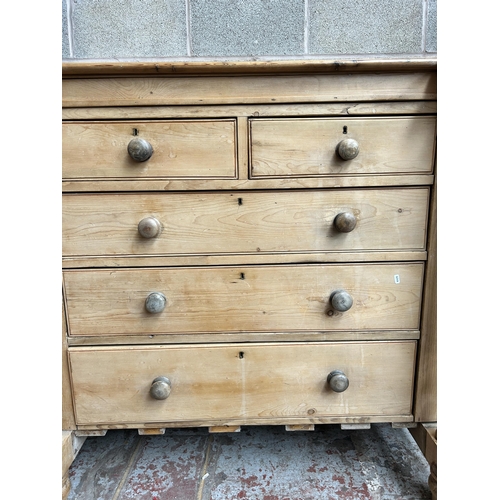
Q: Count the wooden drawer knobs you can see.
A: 8